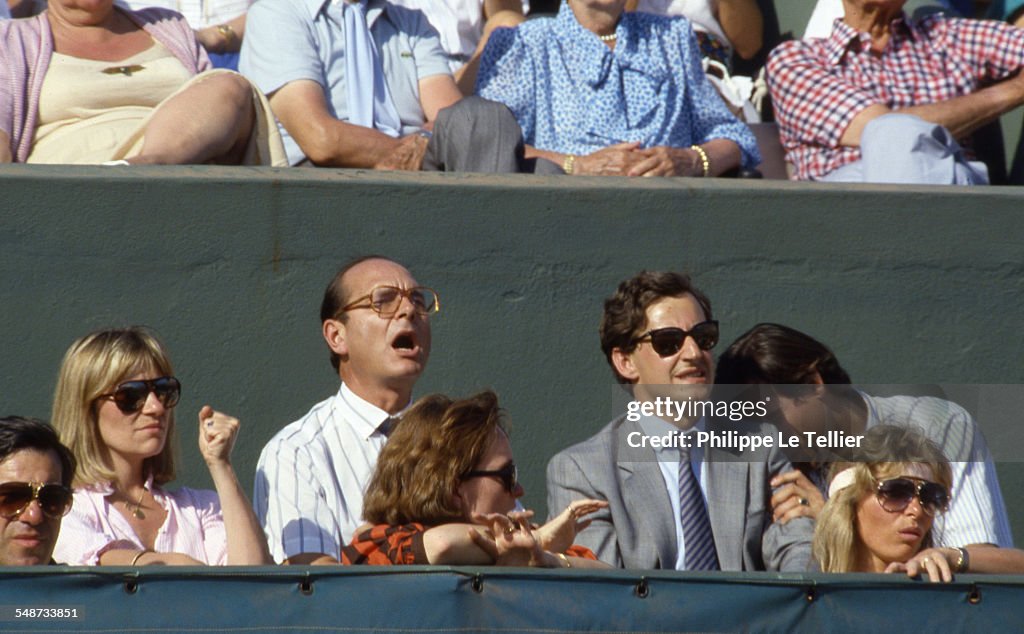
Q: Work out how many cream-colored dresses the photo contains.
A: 1